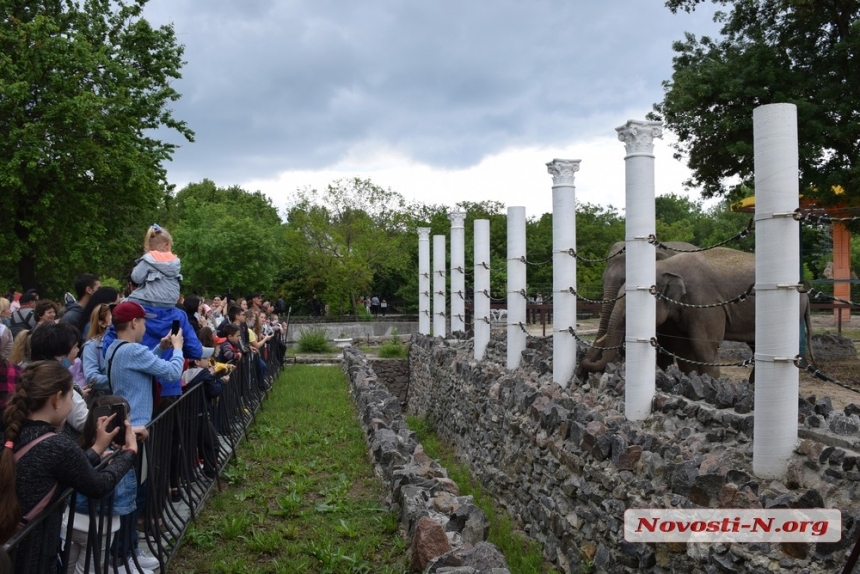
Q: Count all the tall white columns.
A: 8